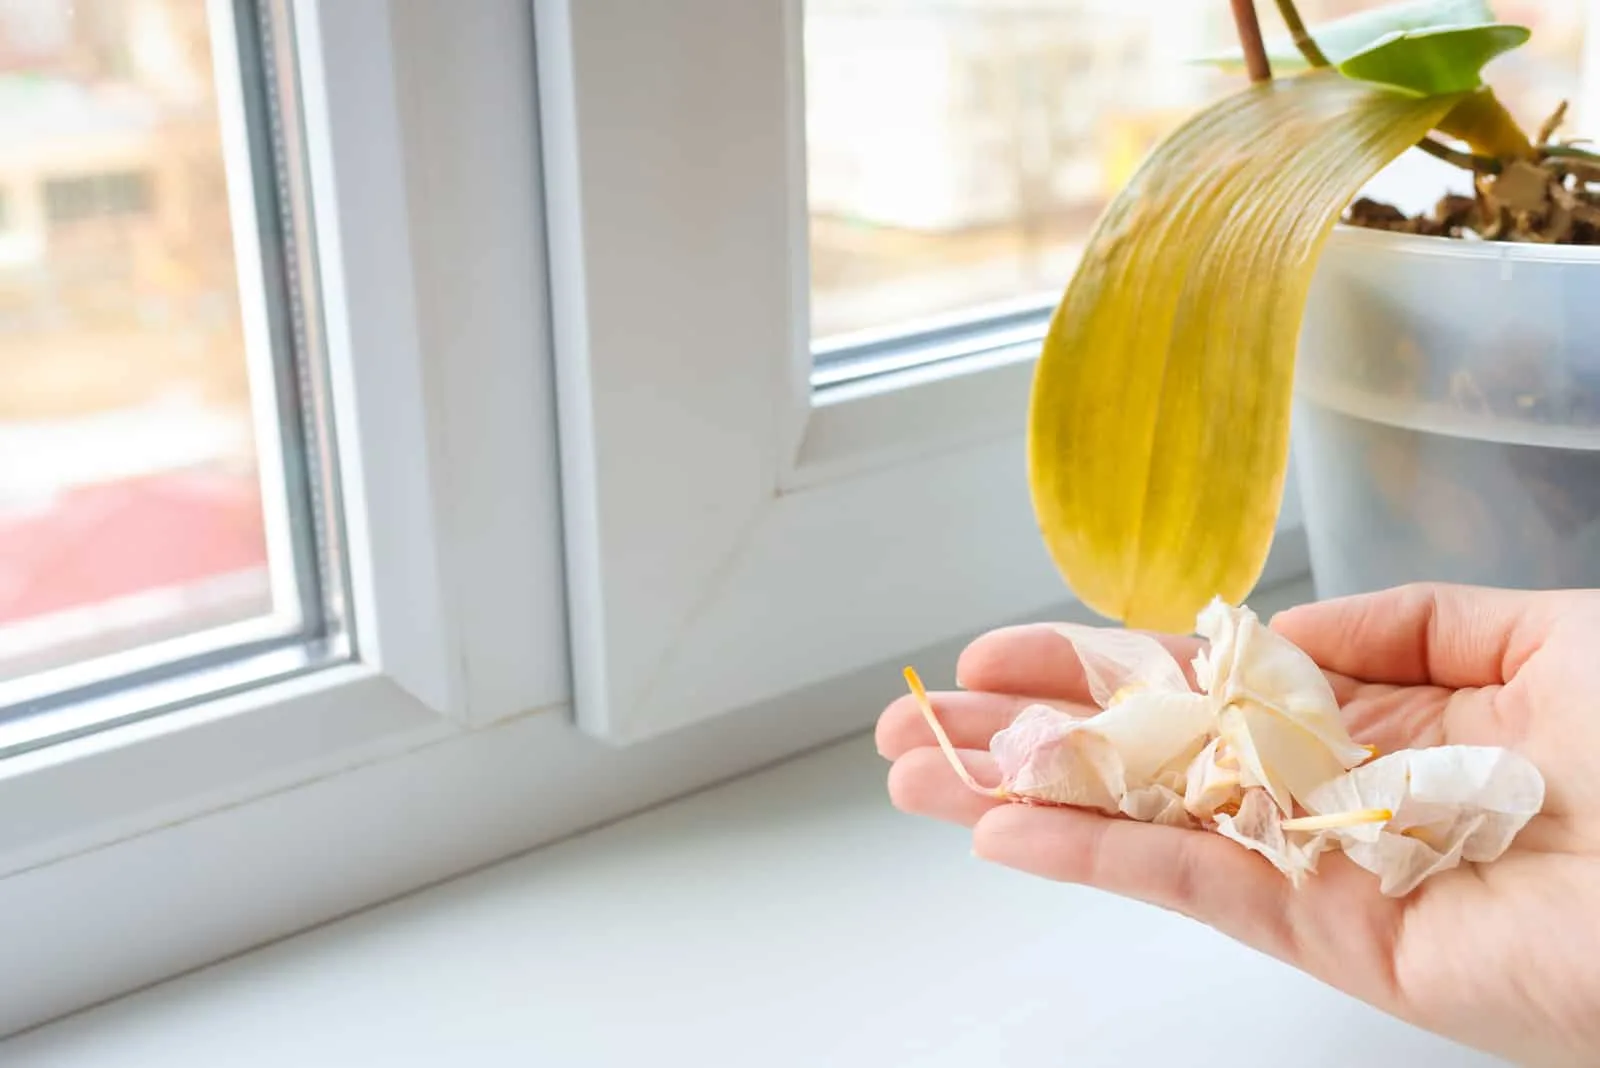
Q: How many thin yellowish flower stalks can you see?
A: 2